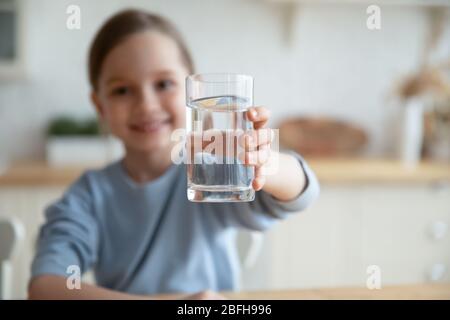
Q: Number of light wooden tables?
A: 1